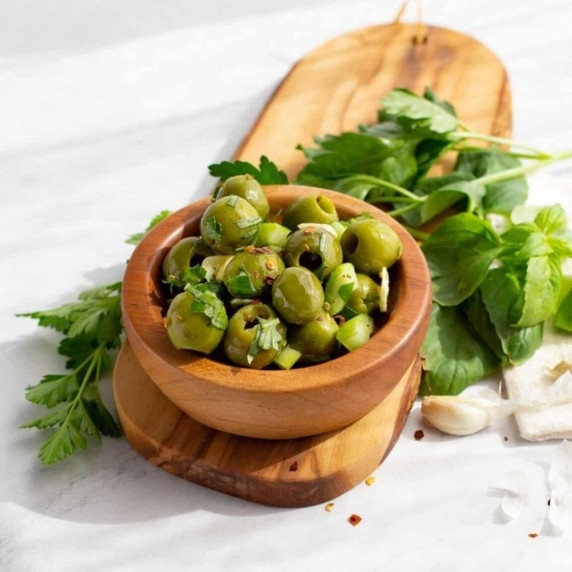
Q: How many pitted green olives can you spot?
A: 12